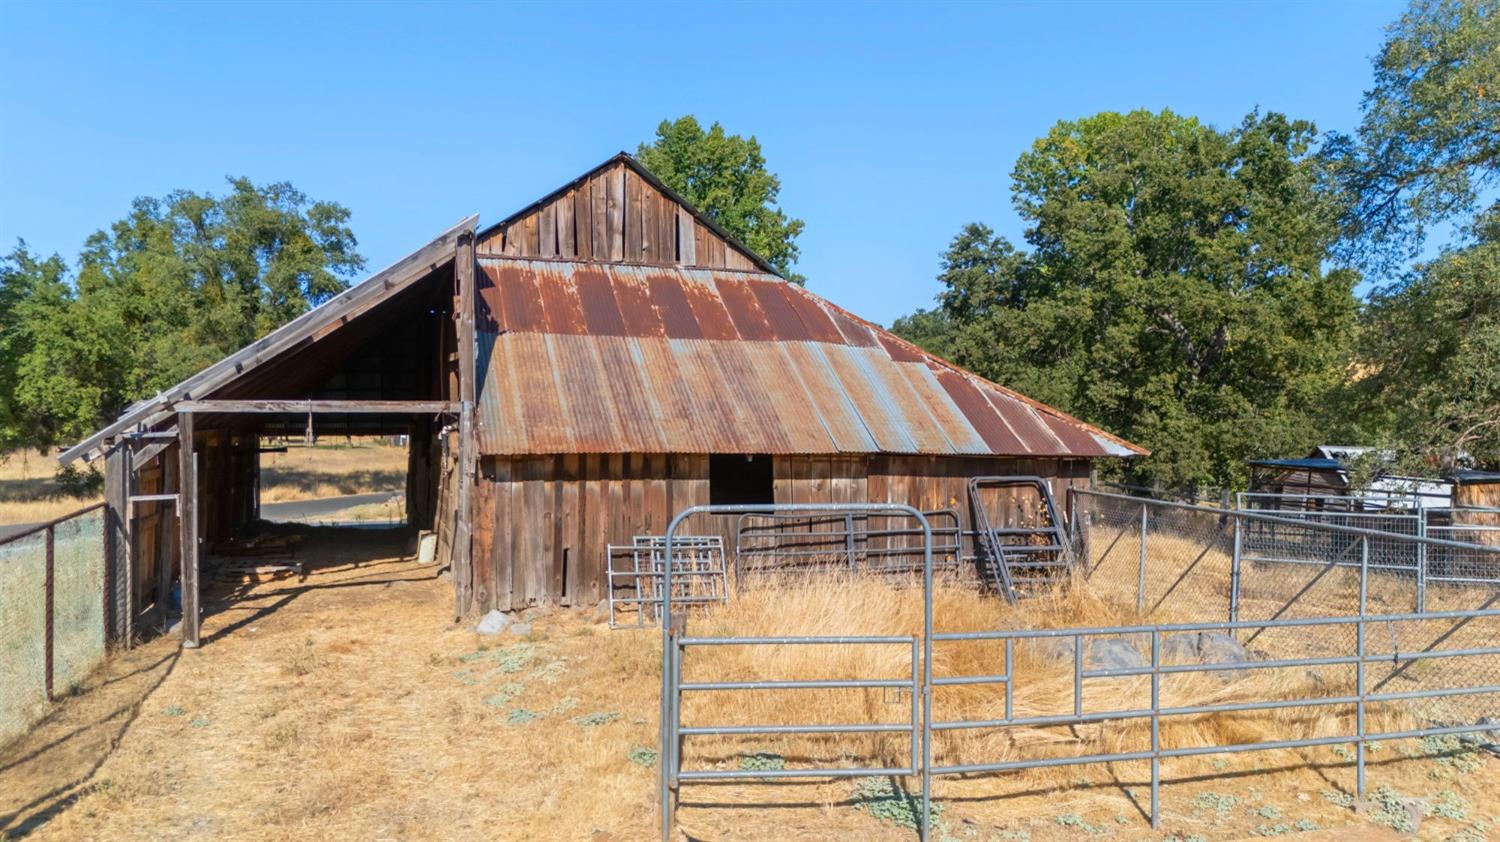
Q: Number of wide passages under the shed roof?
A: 1